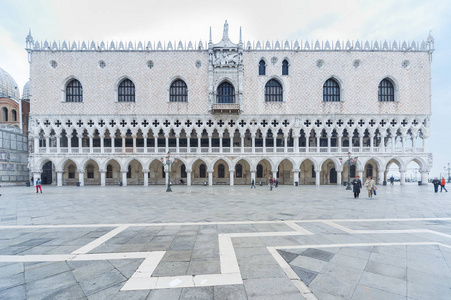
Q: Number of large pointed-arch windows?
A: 7